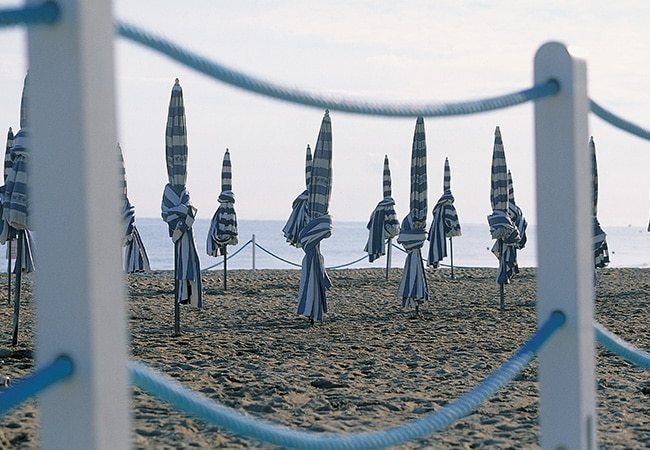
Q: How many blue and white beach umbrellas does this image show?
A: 13